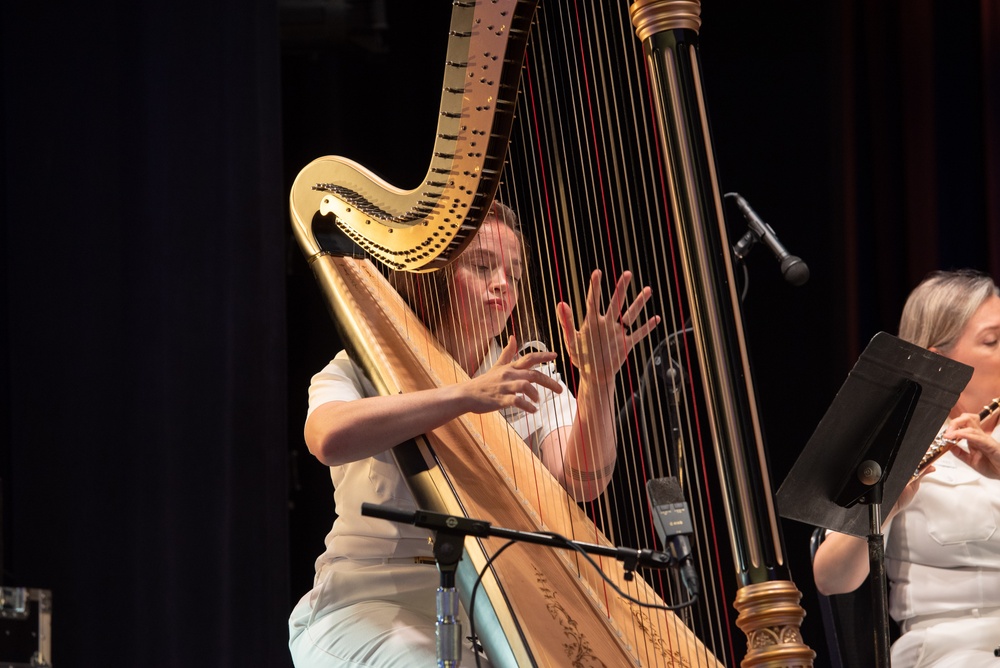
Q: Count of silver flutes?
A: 1